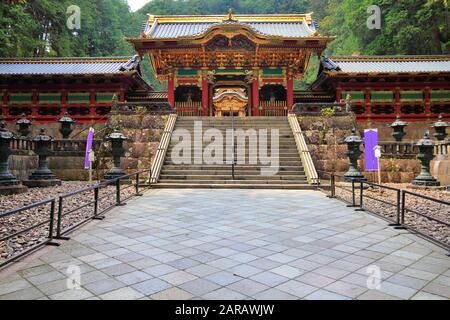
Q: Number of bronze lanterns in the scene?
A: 9